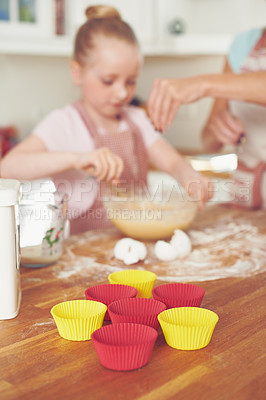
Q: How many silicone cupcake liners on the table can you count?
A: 7